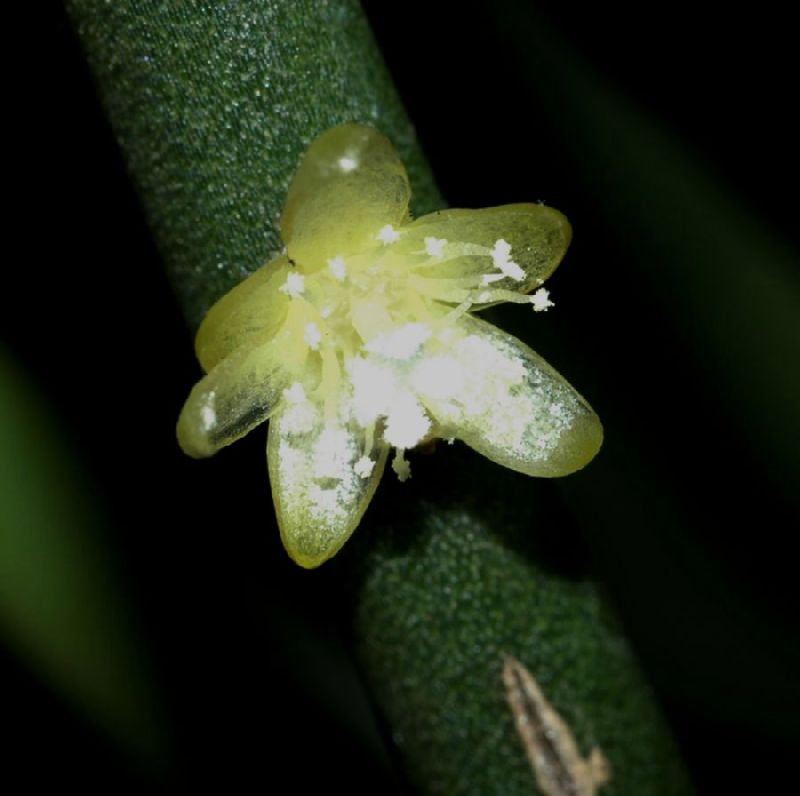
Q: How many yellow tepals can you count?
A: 6